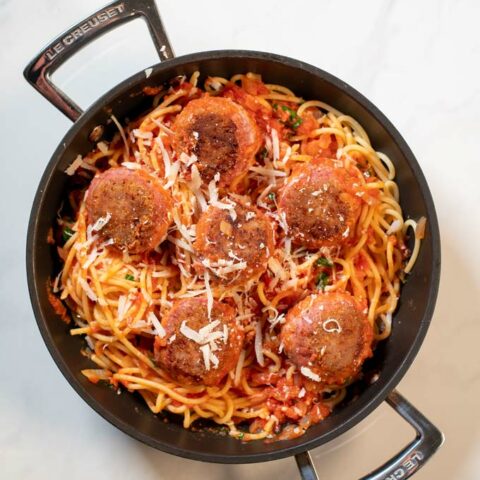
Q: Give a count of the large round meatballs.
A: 6